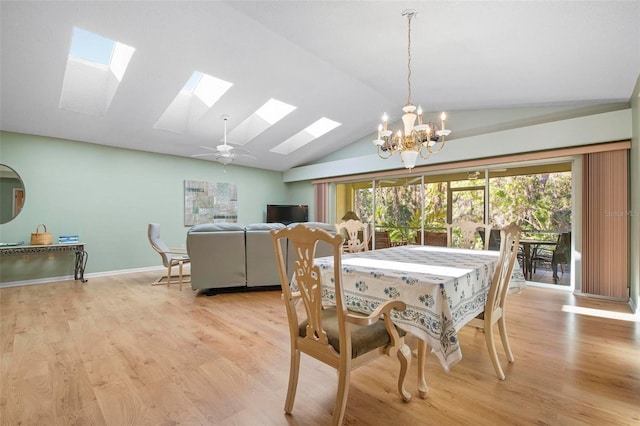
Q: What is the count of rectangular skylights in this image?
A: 4